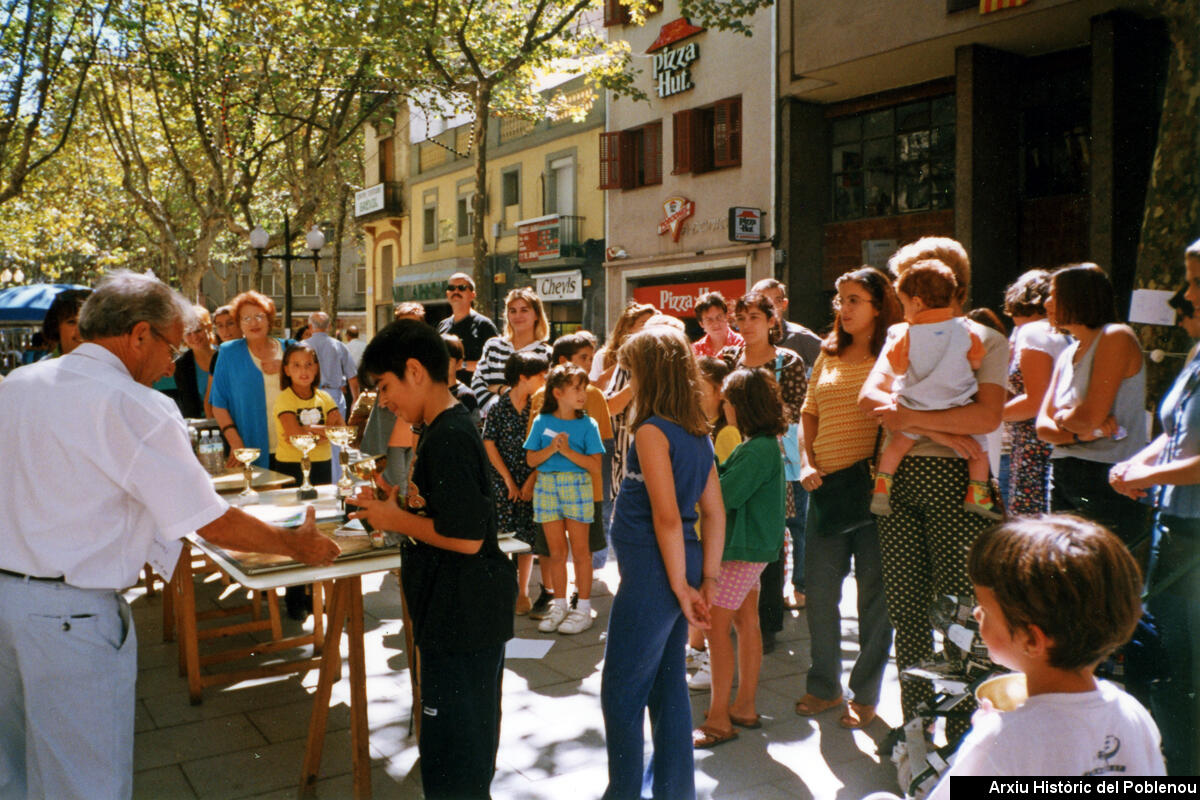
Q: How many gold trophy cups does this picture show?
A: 4